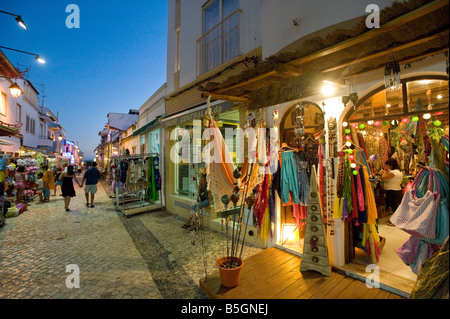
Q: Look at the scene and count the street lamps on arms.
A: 2